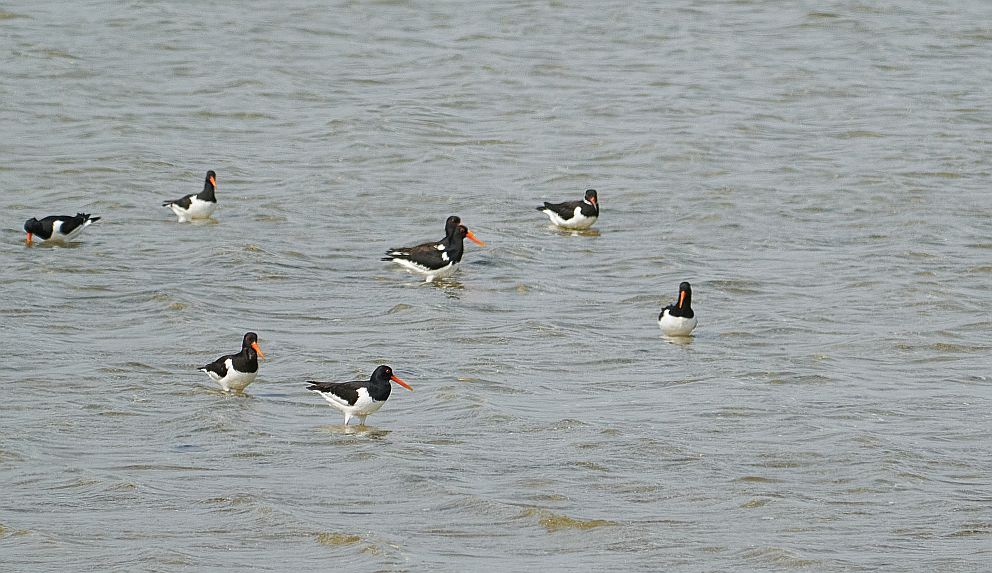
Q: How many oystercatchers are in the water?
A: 8